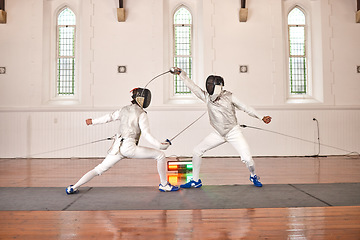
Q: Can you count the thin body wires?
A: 2